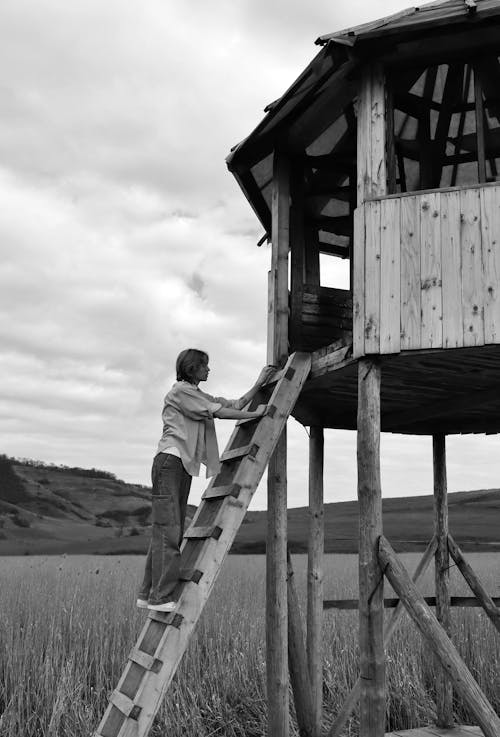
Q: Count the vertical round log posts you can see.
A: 4